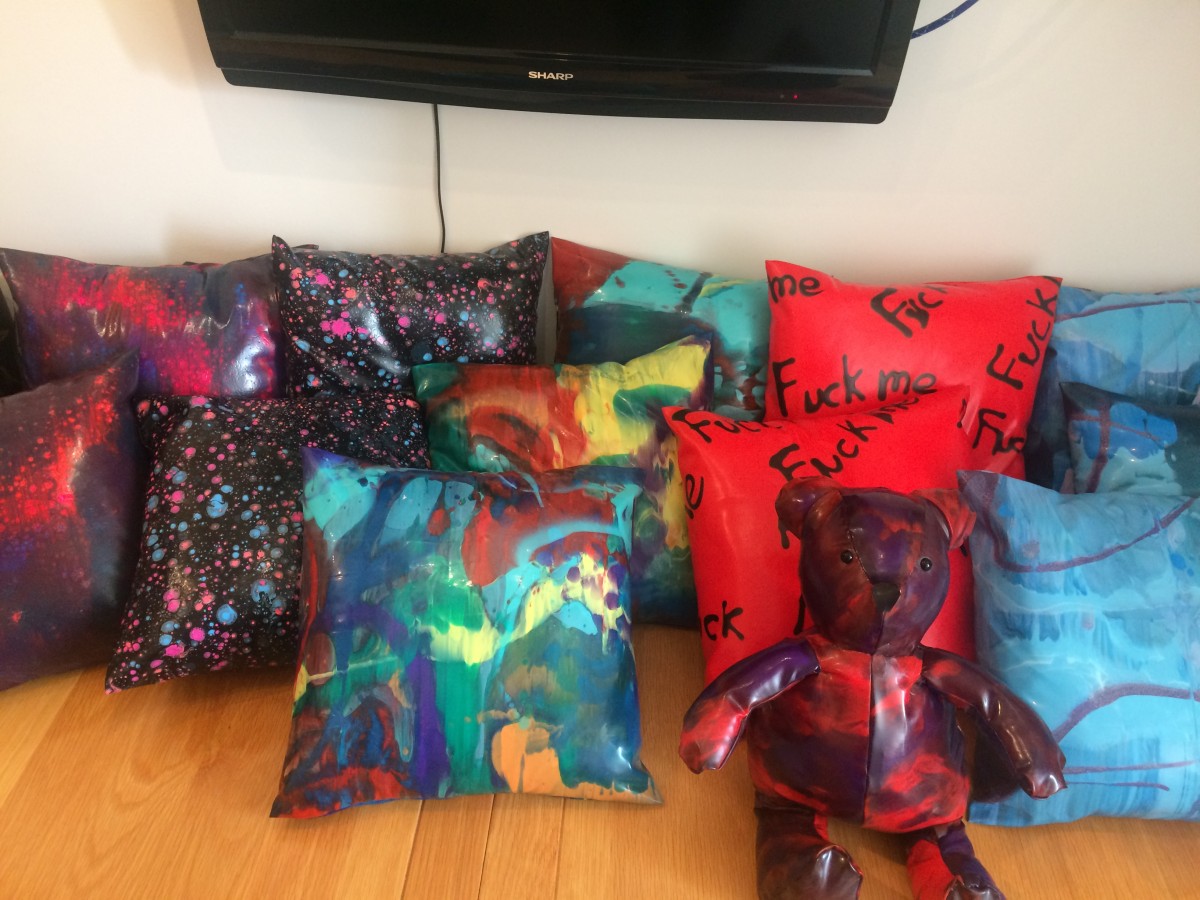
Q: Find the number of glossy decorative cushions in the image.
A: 12